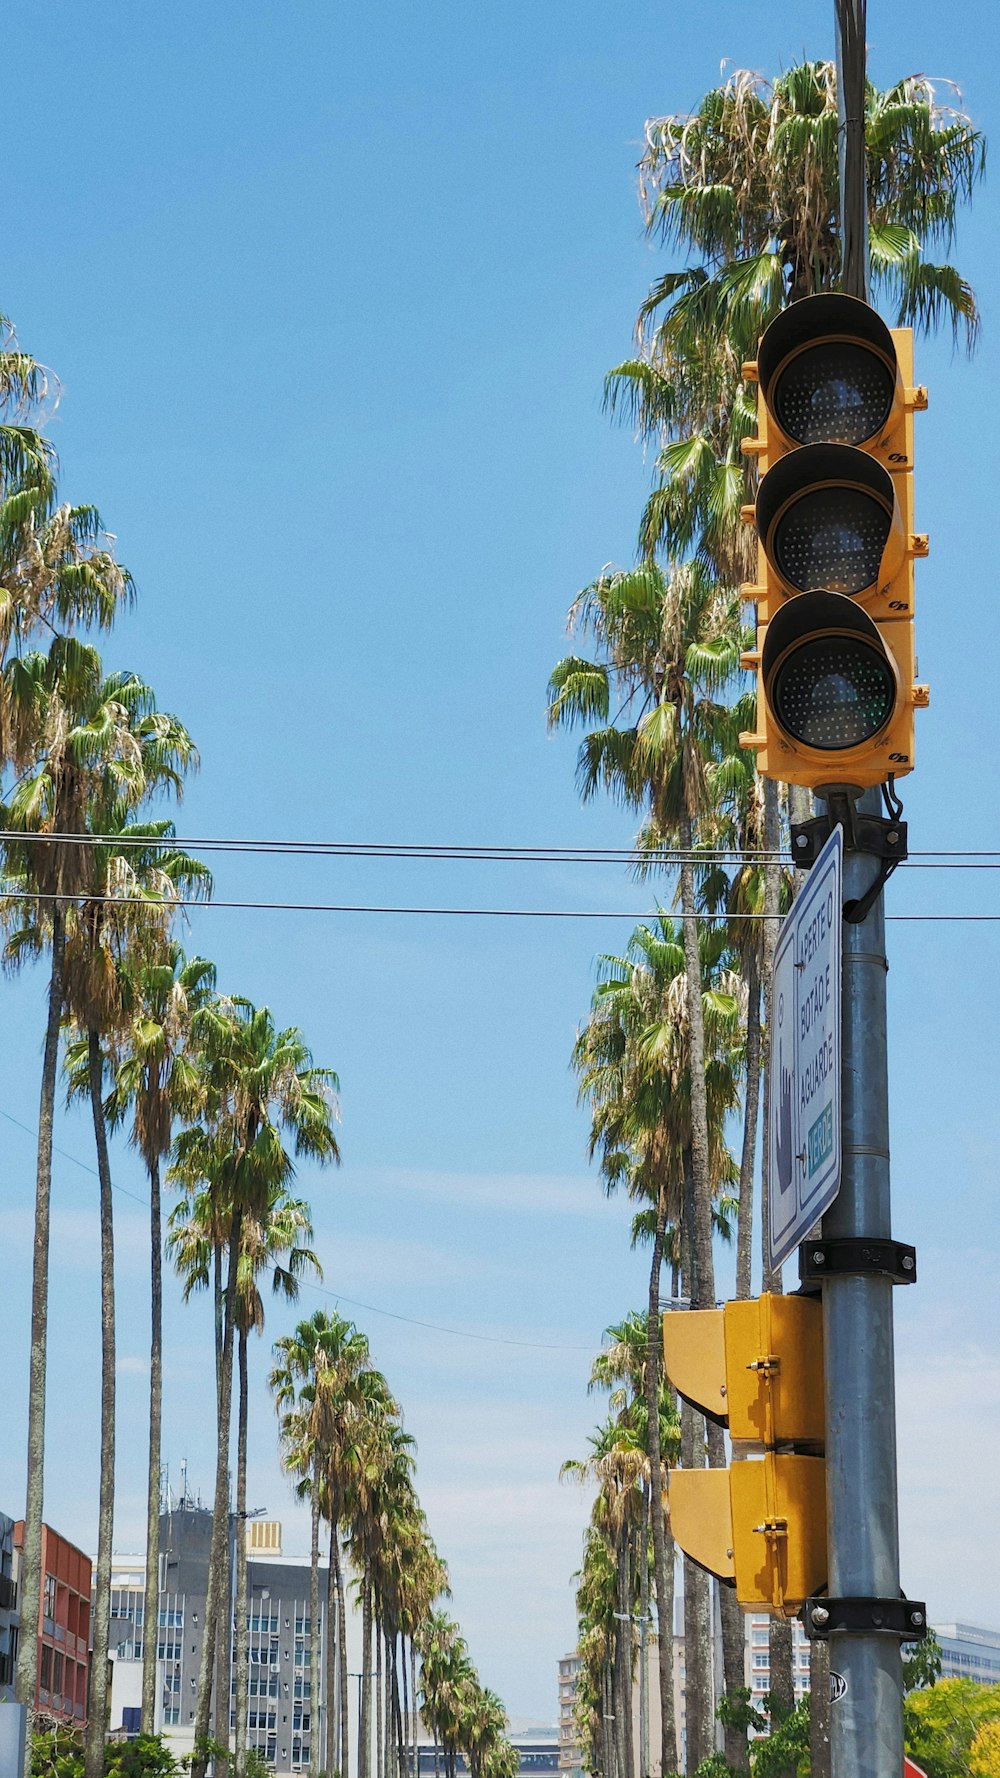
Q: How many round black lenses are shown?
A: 3